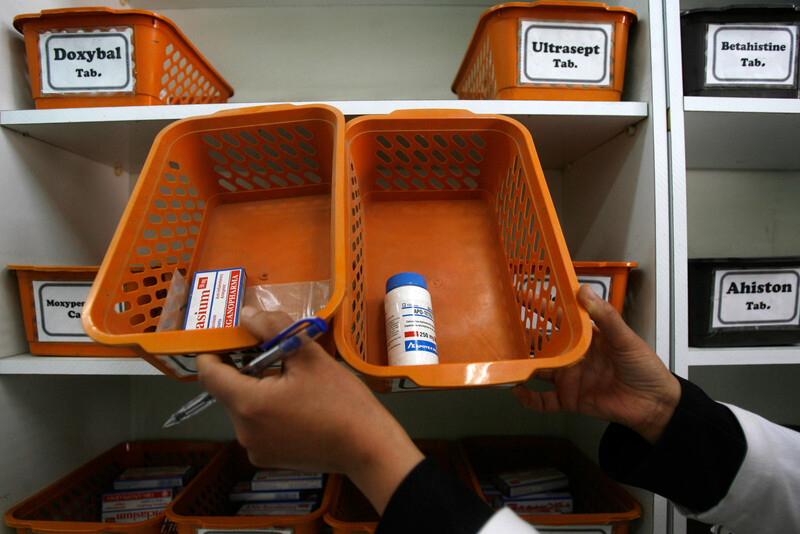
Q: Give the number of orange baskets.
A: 10